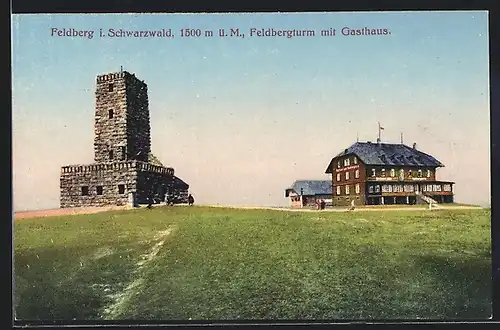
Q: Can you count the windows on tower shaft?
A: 3